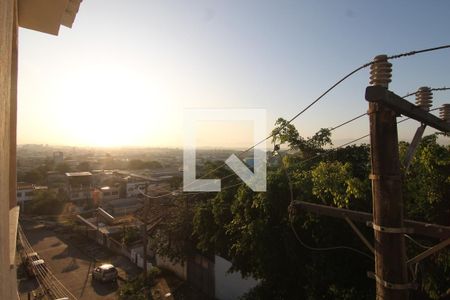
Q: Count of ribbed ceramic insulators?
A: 3